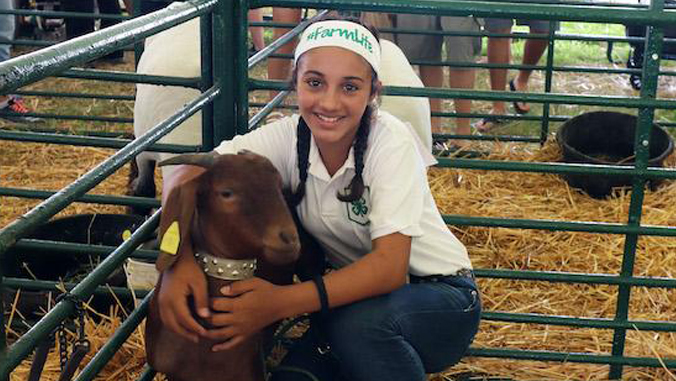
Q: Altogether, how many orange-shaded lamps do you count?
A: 0